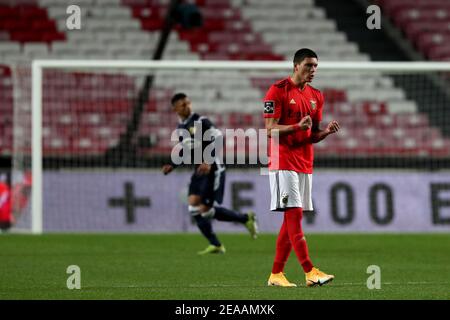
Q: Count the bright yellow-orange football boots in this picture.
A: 2